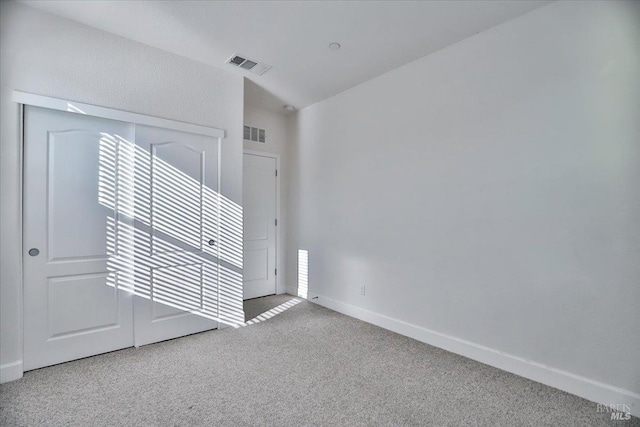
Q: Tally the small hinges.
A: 3